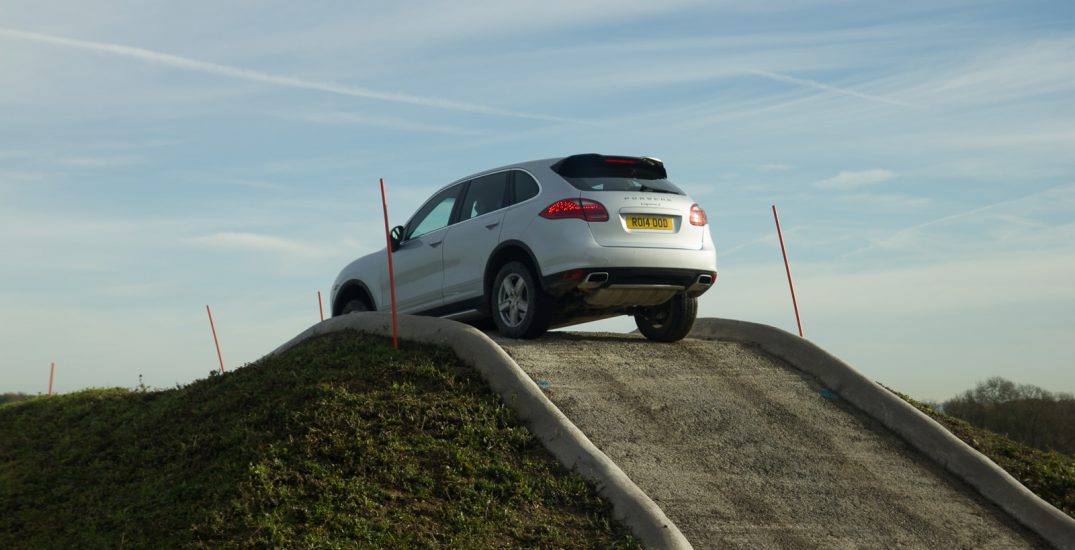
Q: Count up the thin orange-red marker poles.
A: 5